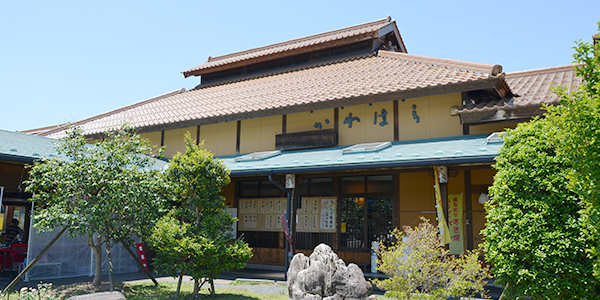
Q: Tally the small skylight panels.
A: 3